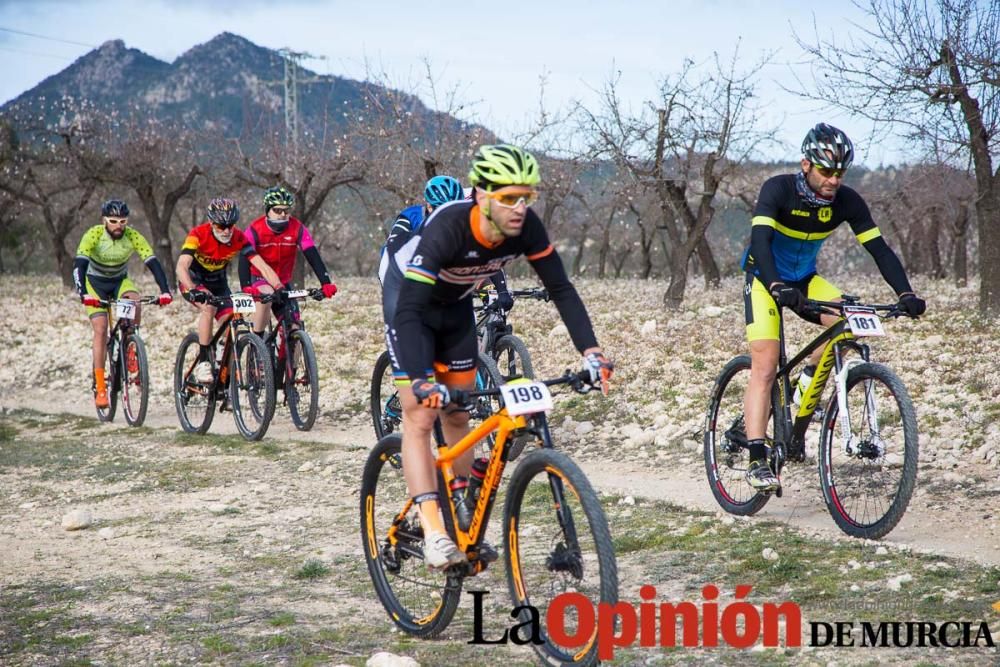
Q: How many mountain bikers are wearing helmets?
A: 6